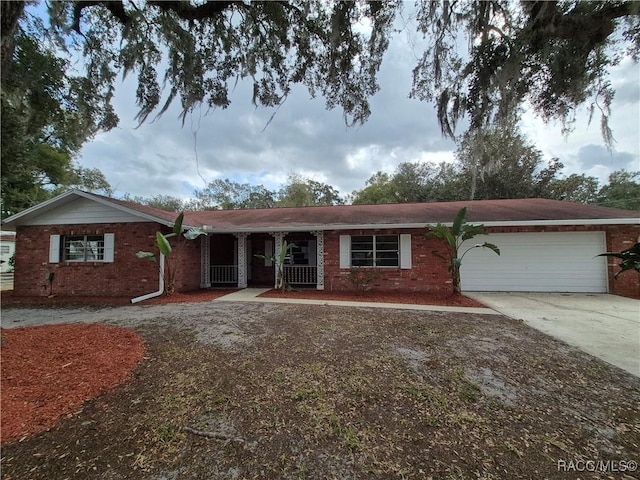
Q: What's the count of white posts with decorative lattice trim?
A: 4